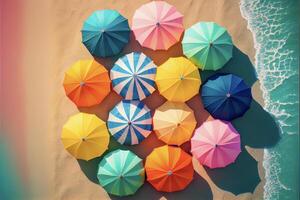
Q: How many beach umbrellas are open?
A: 13